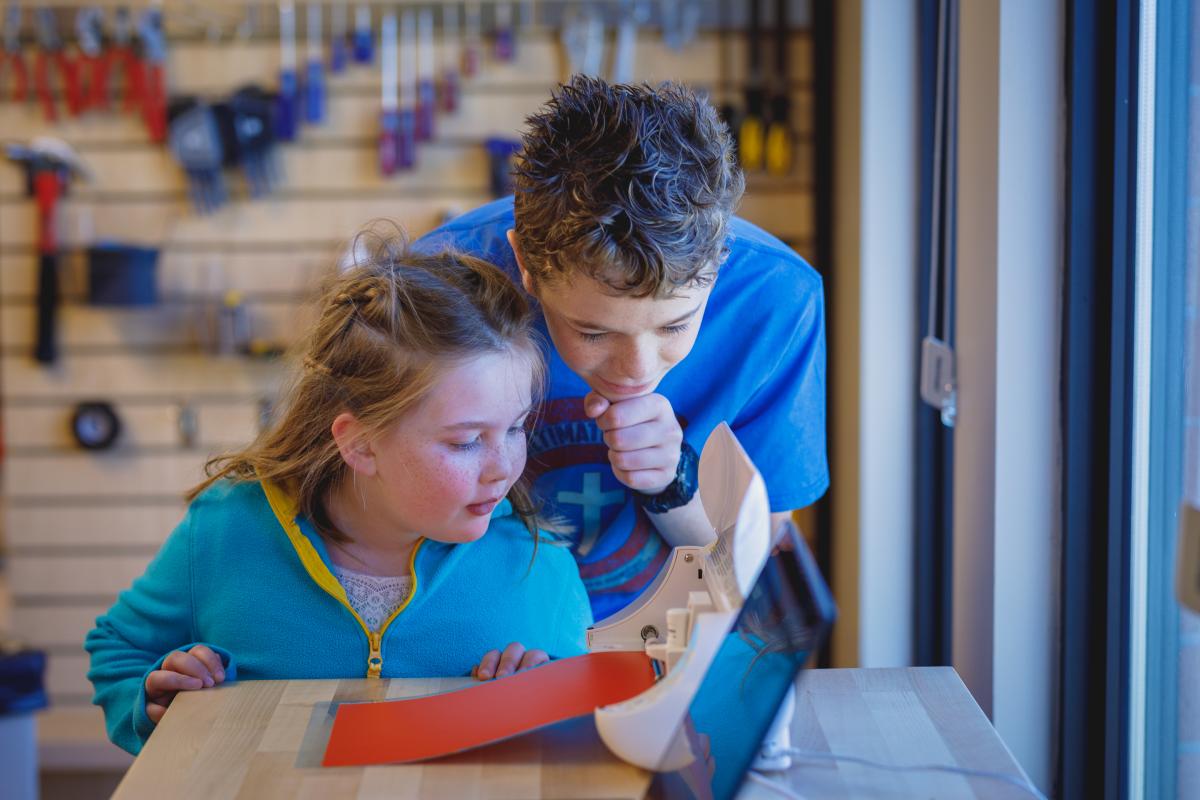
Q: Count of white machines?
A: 1